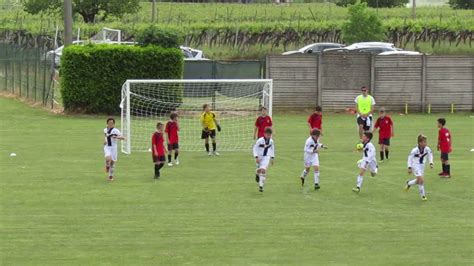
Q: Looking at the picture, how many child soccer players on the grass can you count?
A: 12